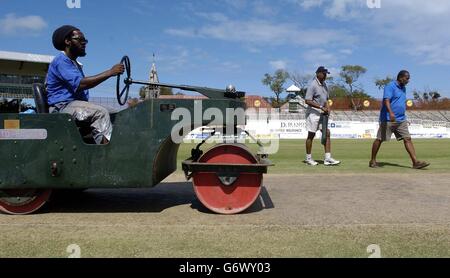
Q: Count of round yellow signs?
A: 4